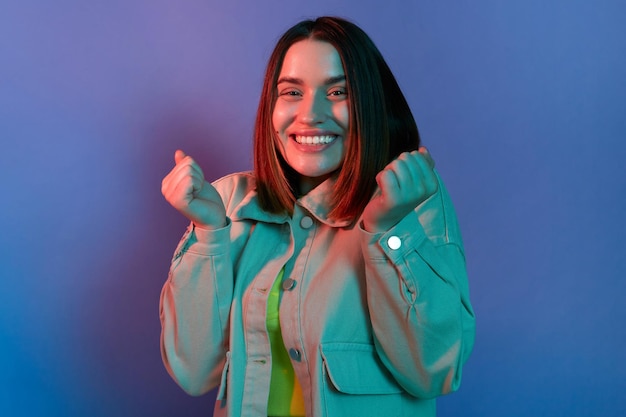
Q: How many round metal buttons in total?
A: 4